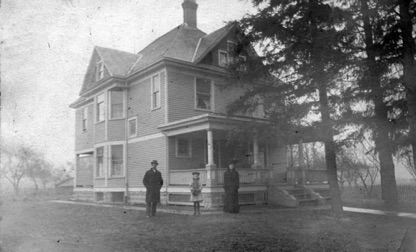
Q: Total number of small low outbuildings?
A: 1